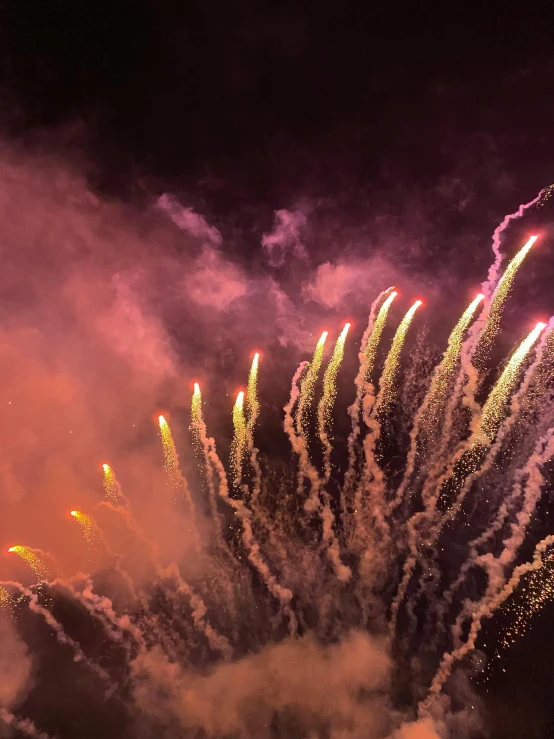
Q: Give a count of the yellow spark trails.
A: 14